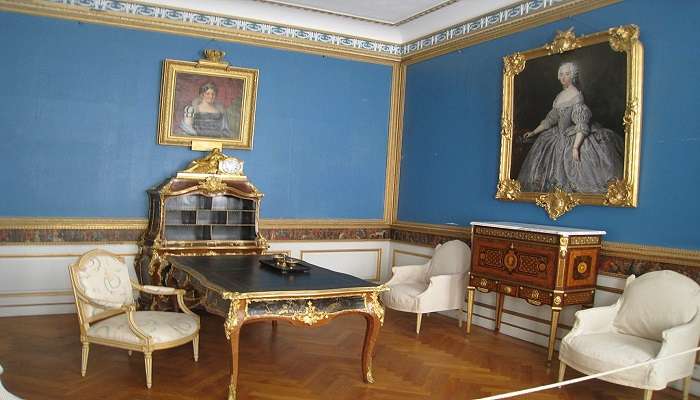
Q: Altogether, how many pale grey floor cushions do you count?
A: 0